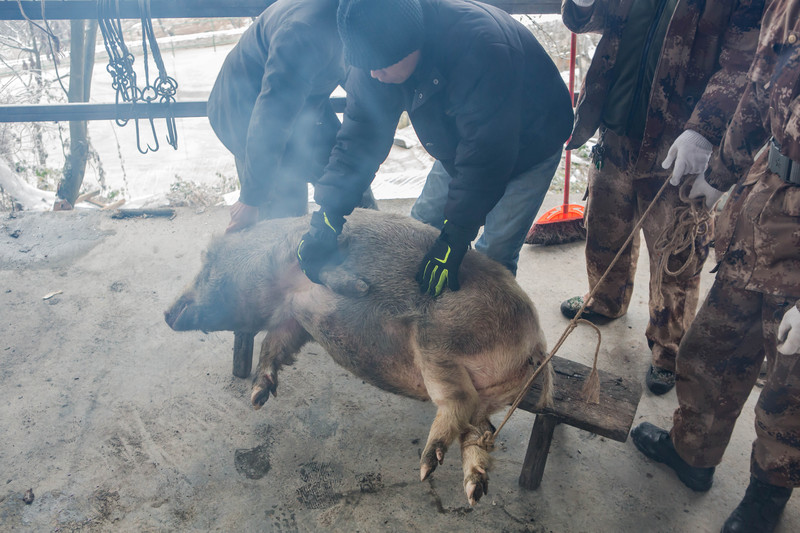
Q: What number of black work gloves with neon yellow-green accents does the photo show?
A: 2